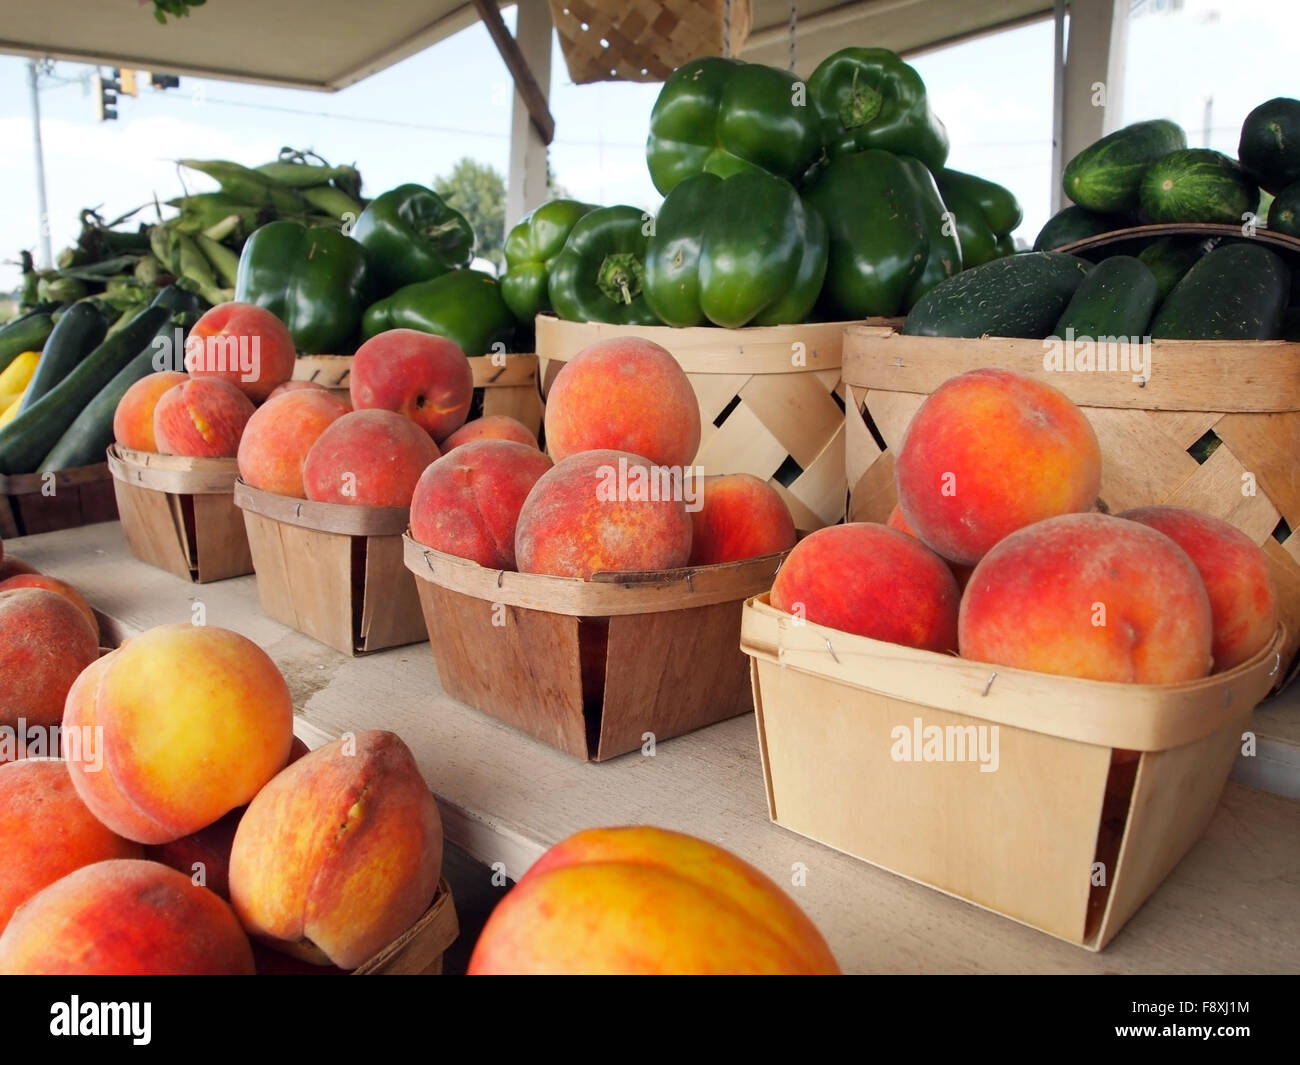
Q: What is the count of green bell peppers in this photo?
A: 10